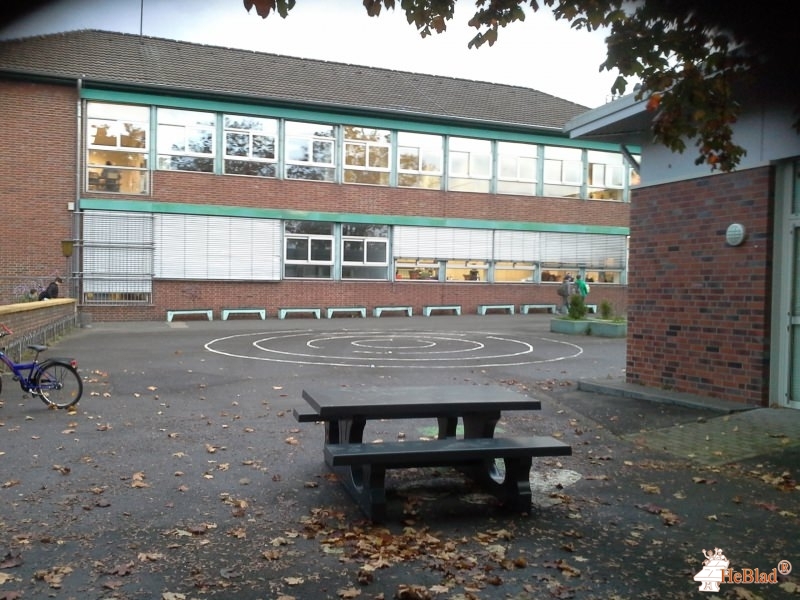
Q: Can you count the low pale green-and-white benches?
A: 9